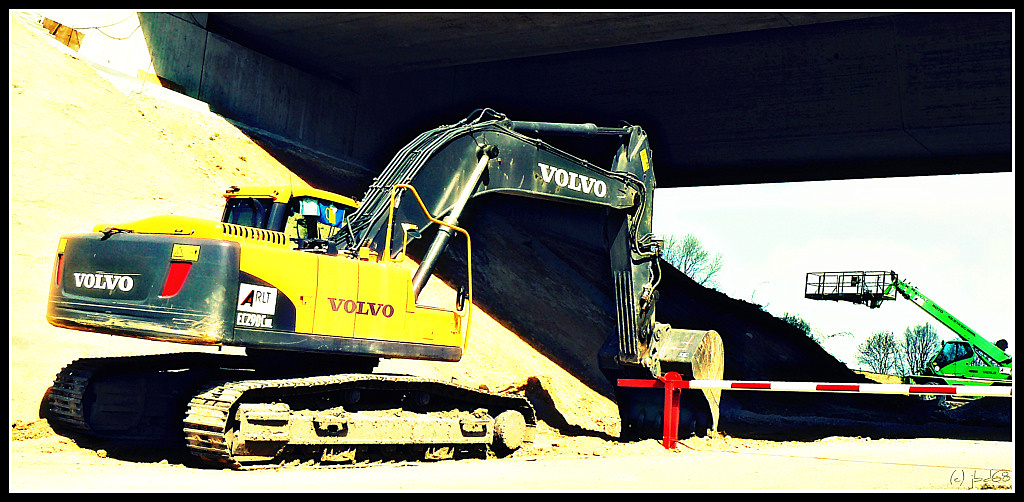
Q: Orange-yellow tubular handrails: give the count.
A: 1